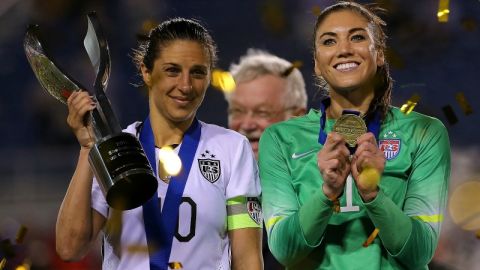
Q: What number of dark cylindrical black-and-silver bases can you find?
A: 1